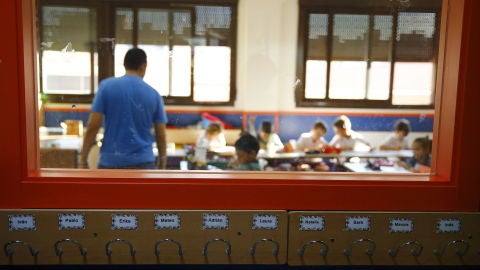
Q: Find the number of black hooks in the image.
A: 10